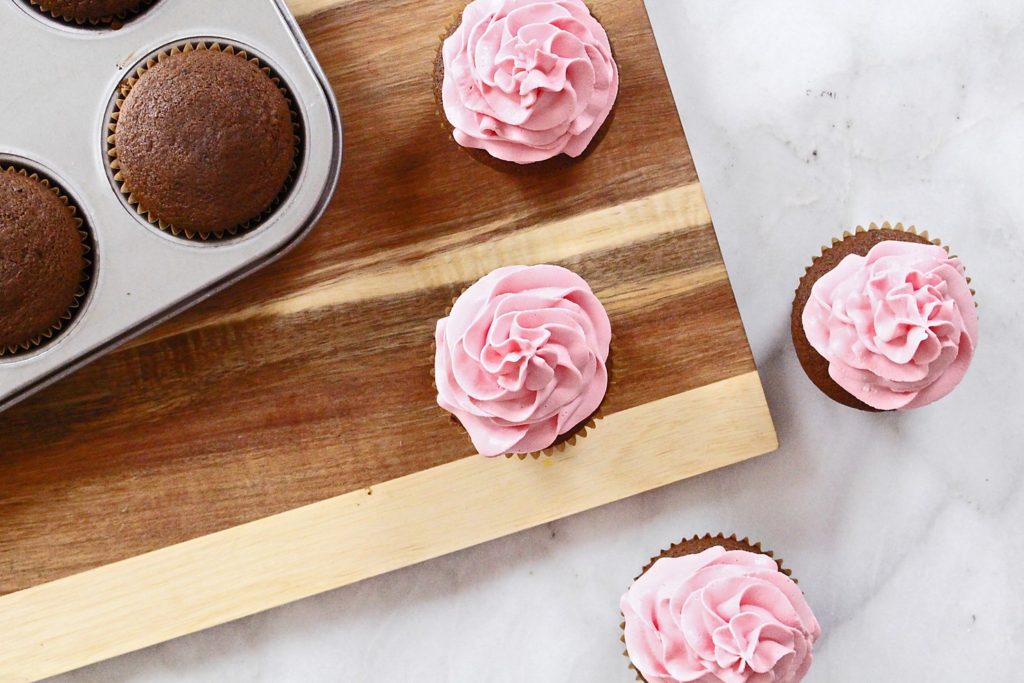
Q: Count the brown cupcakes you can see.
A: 3